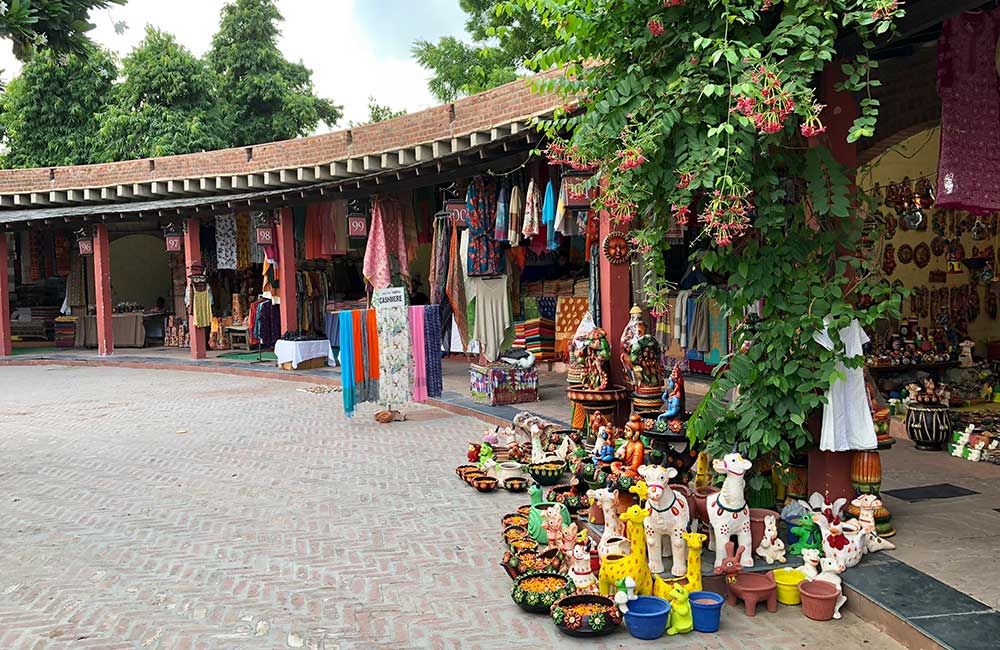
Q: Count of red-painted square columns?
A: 6